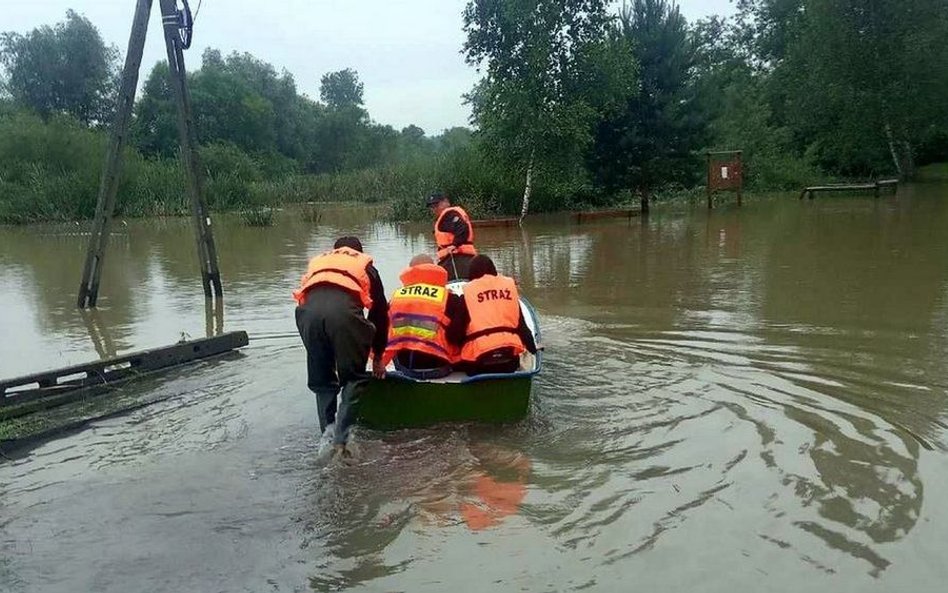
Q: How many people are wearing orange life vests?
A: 4